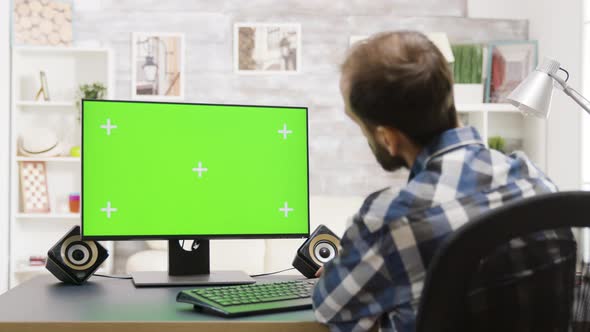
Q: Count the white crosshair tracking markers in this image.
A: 5